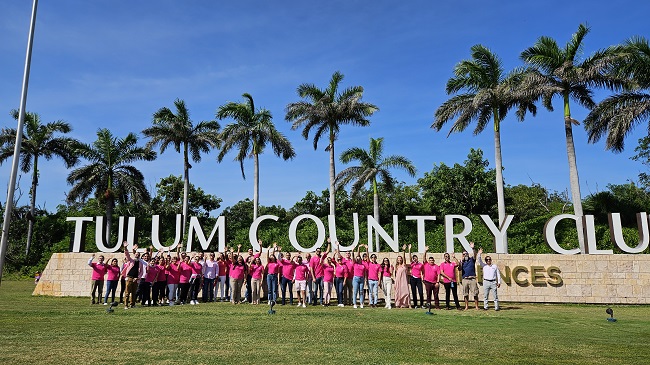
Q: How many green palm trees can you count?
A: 9